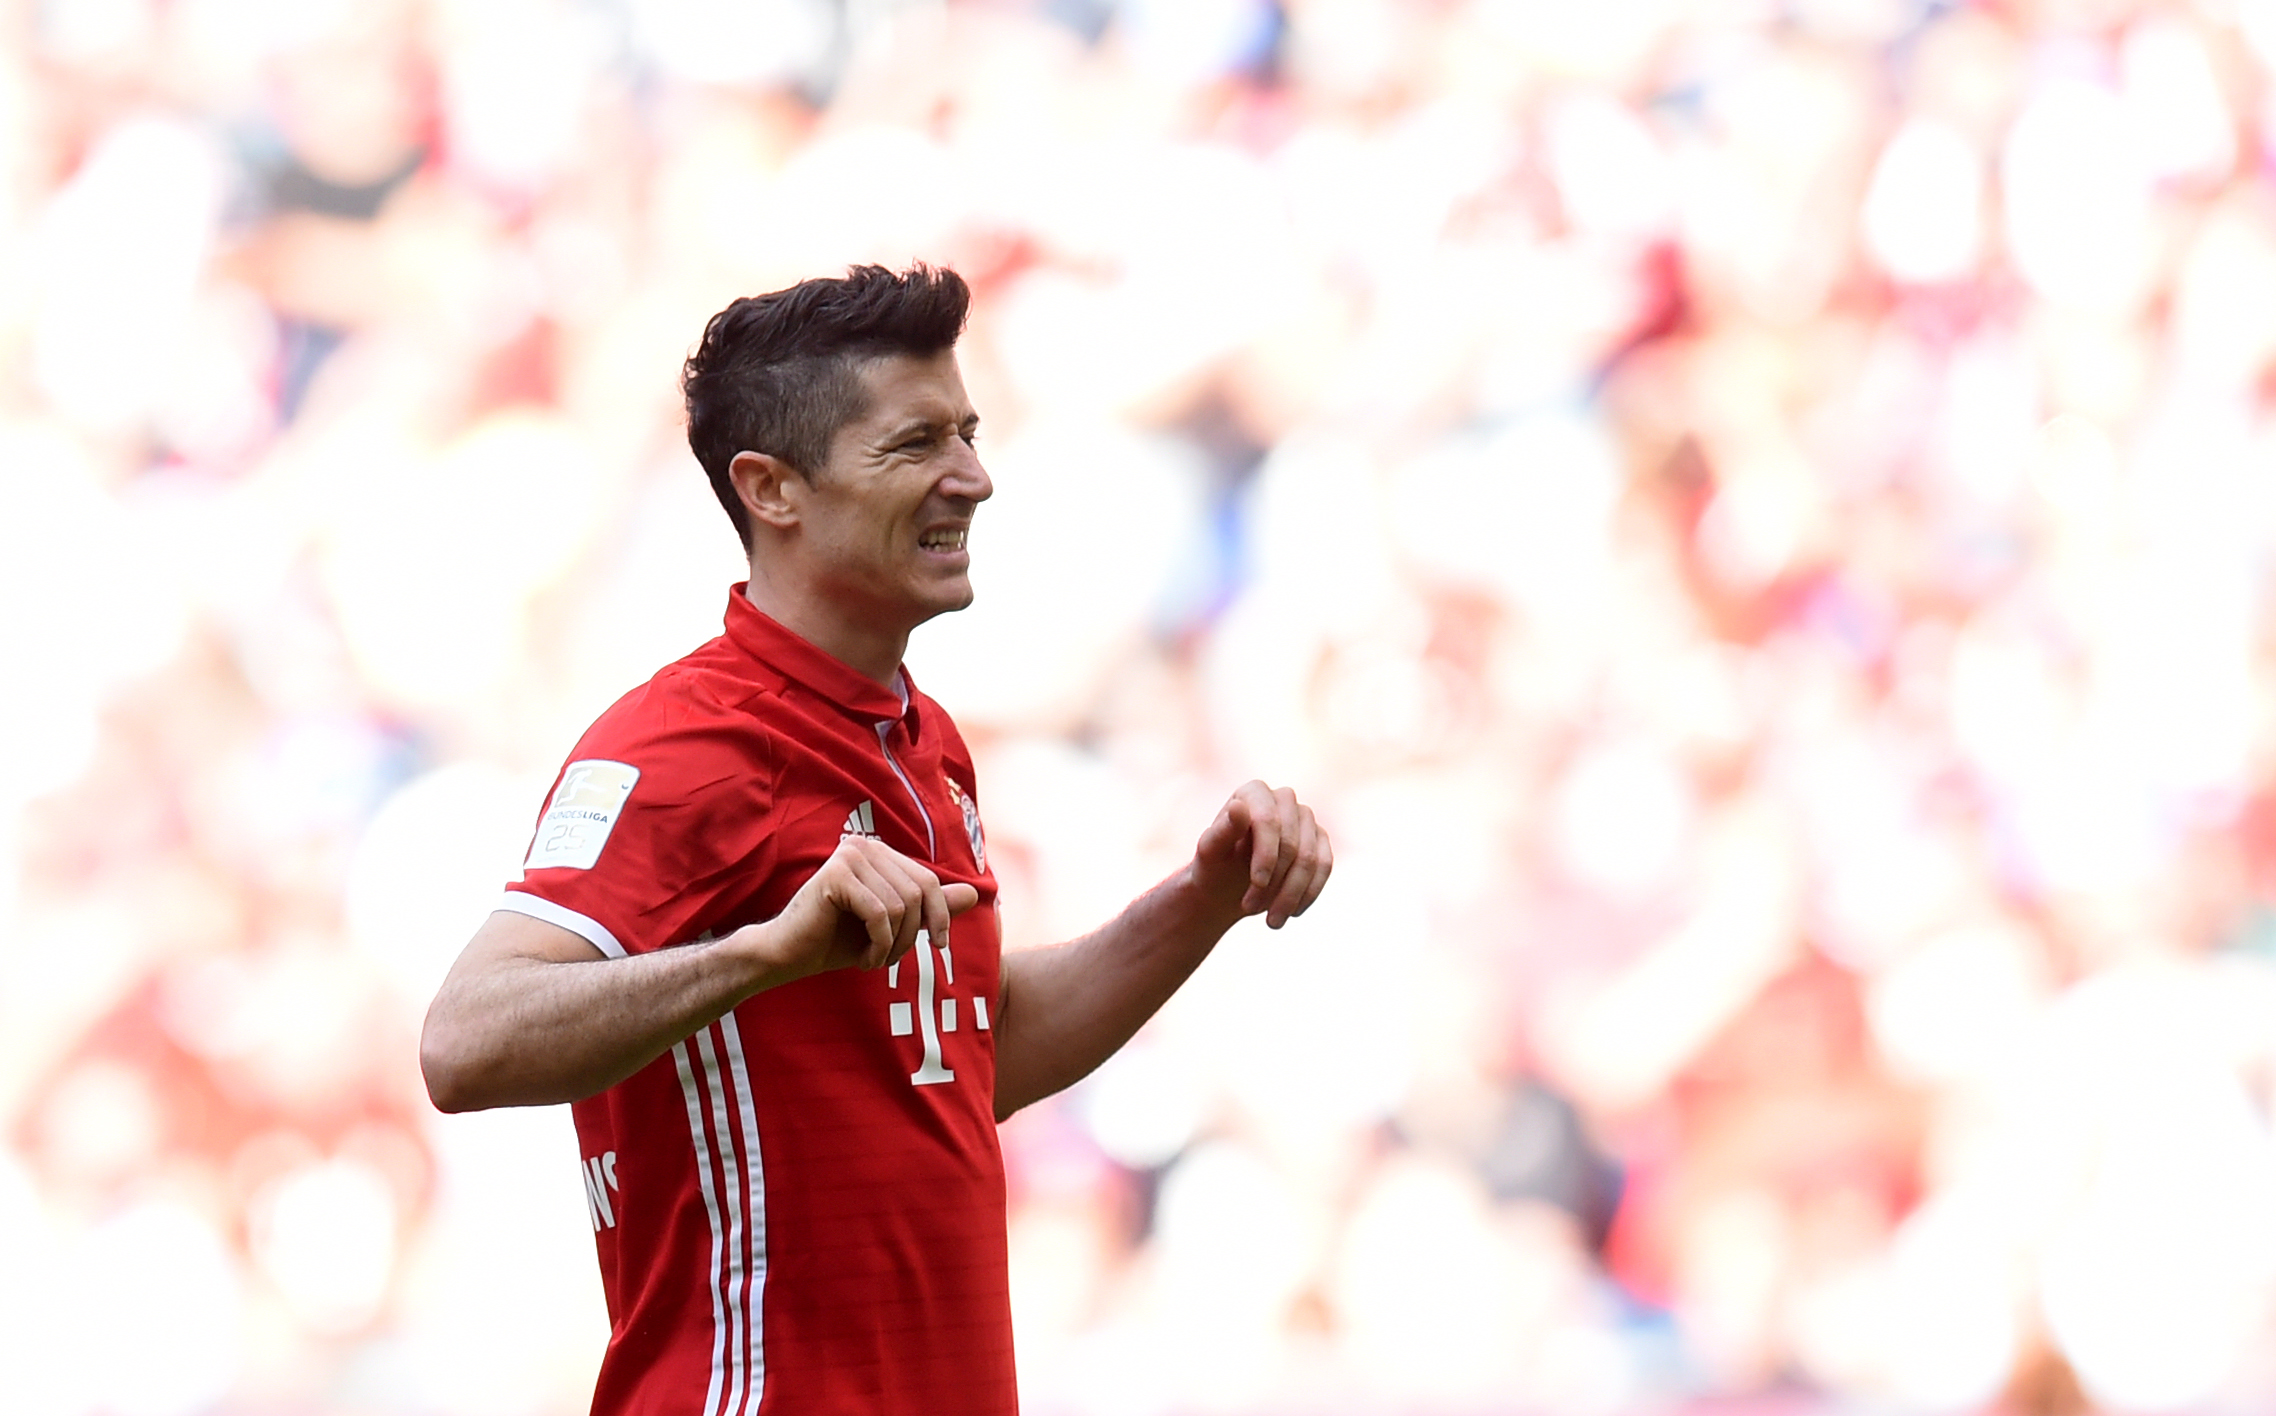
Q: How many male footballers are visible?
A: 1